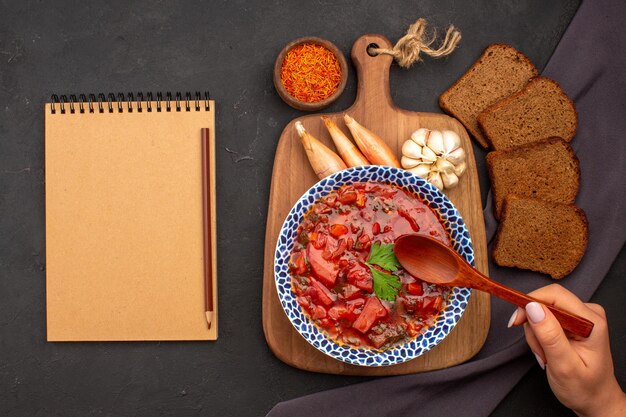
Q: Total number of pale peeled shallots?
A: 3